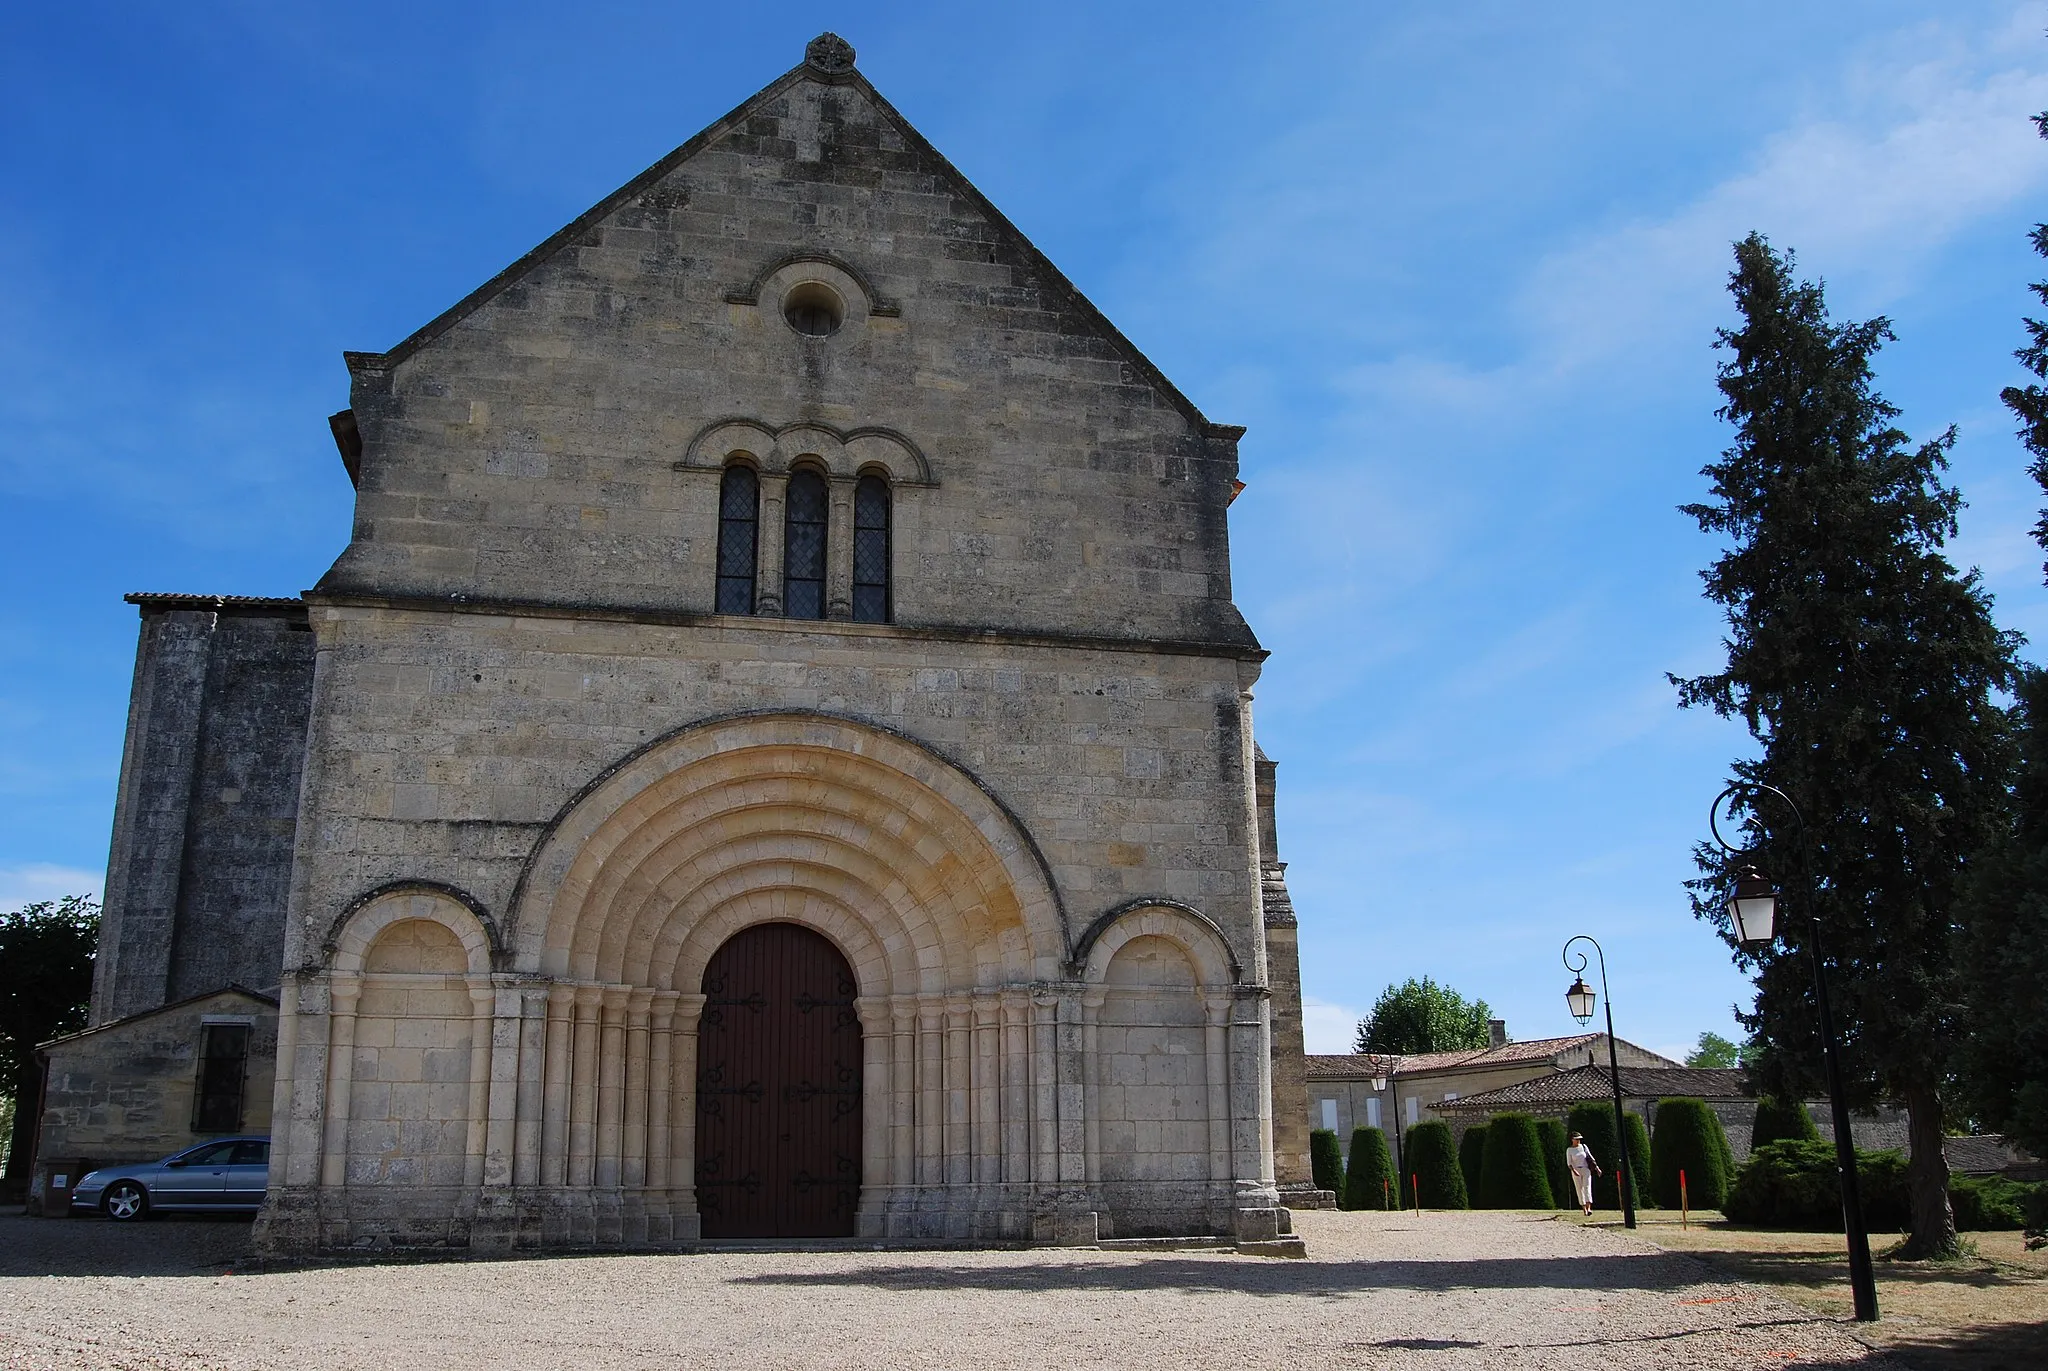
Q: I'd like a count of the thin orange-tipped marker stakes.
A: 4